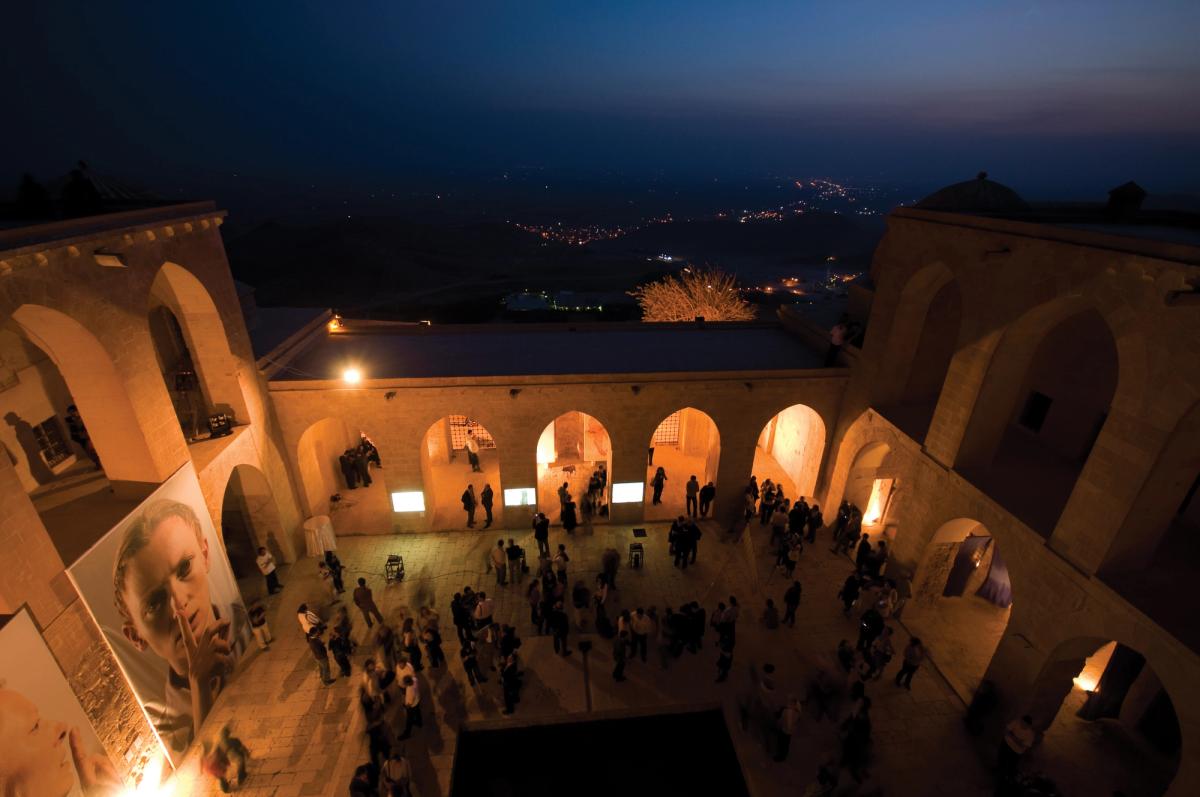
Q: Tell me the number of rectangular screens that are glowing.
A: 3